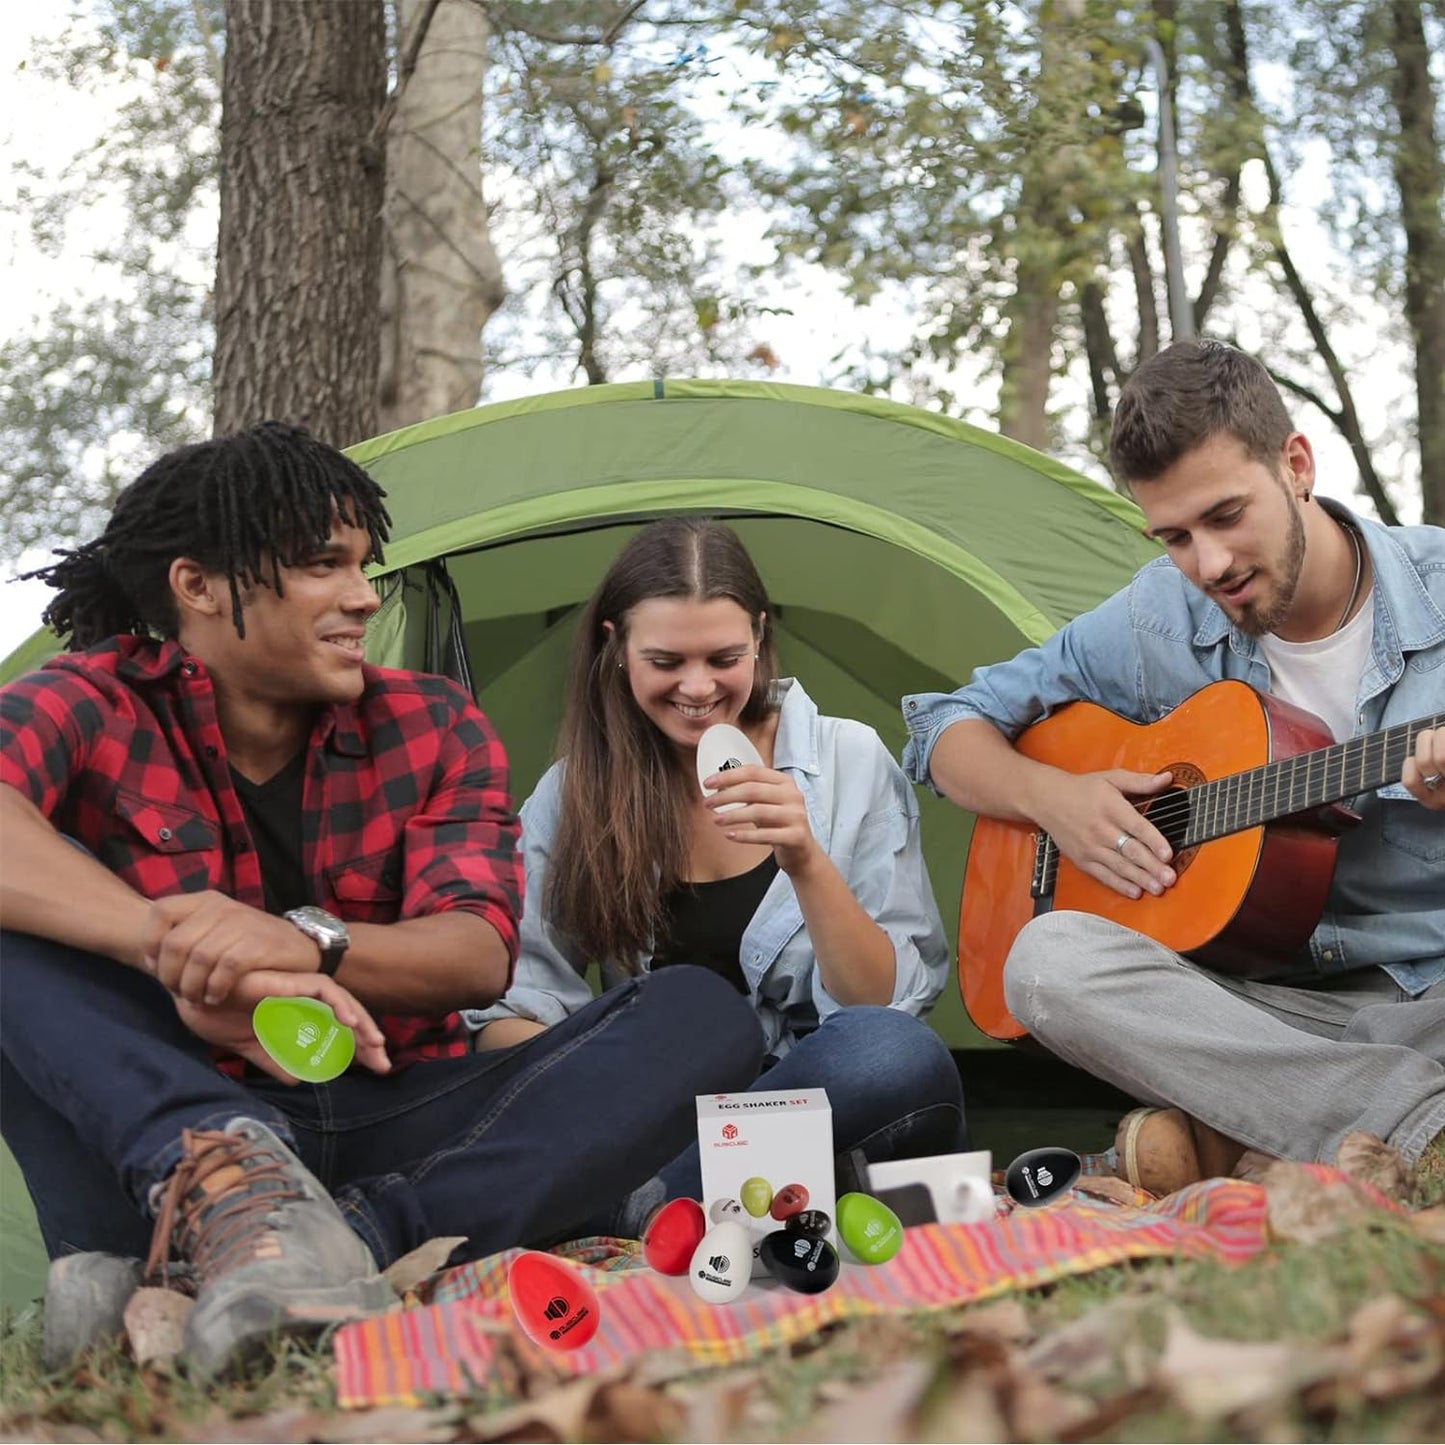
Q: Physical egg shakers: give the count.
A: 8